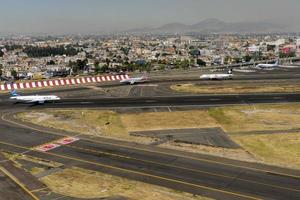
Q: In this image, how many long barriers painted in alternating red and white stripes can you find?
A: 1